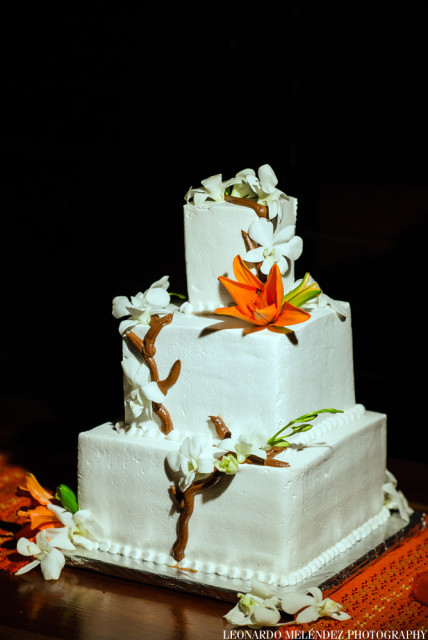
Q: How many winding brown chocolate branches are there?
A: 3